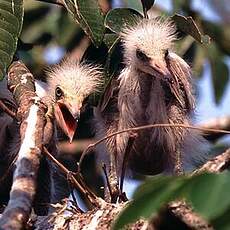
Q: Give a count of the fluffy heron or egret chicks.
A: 2